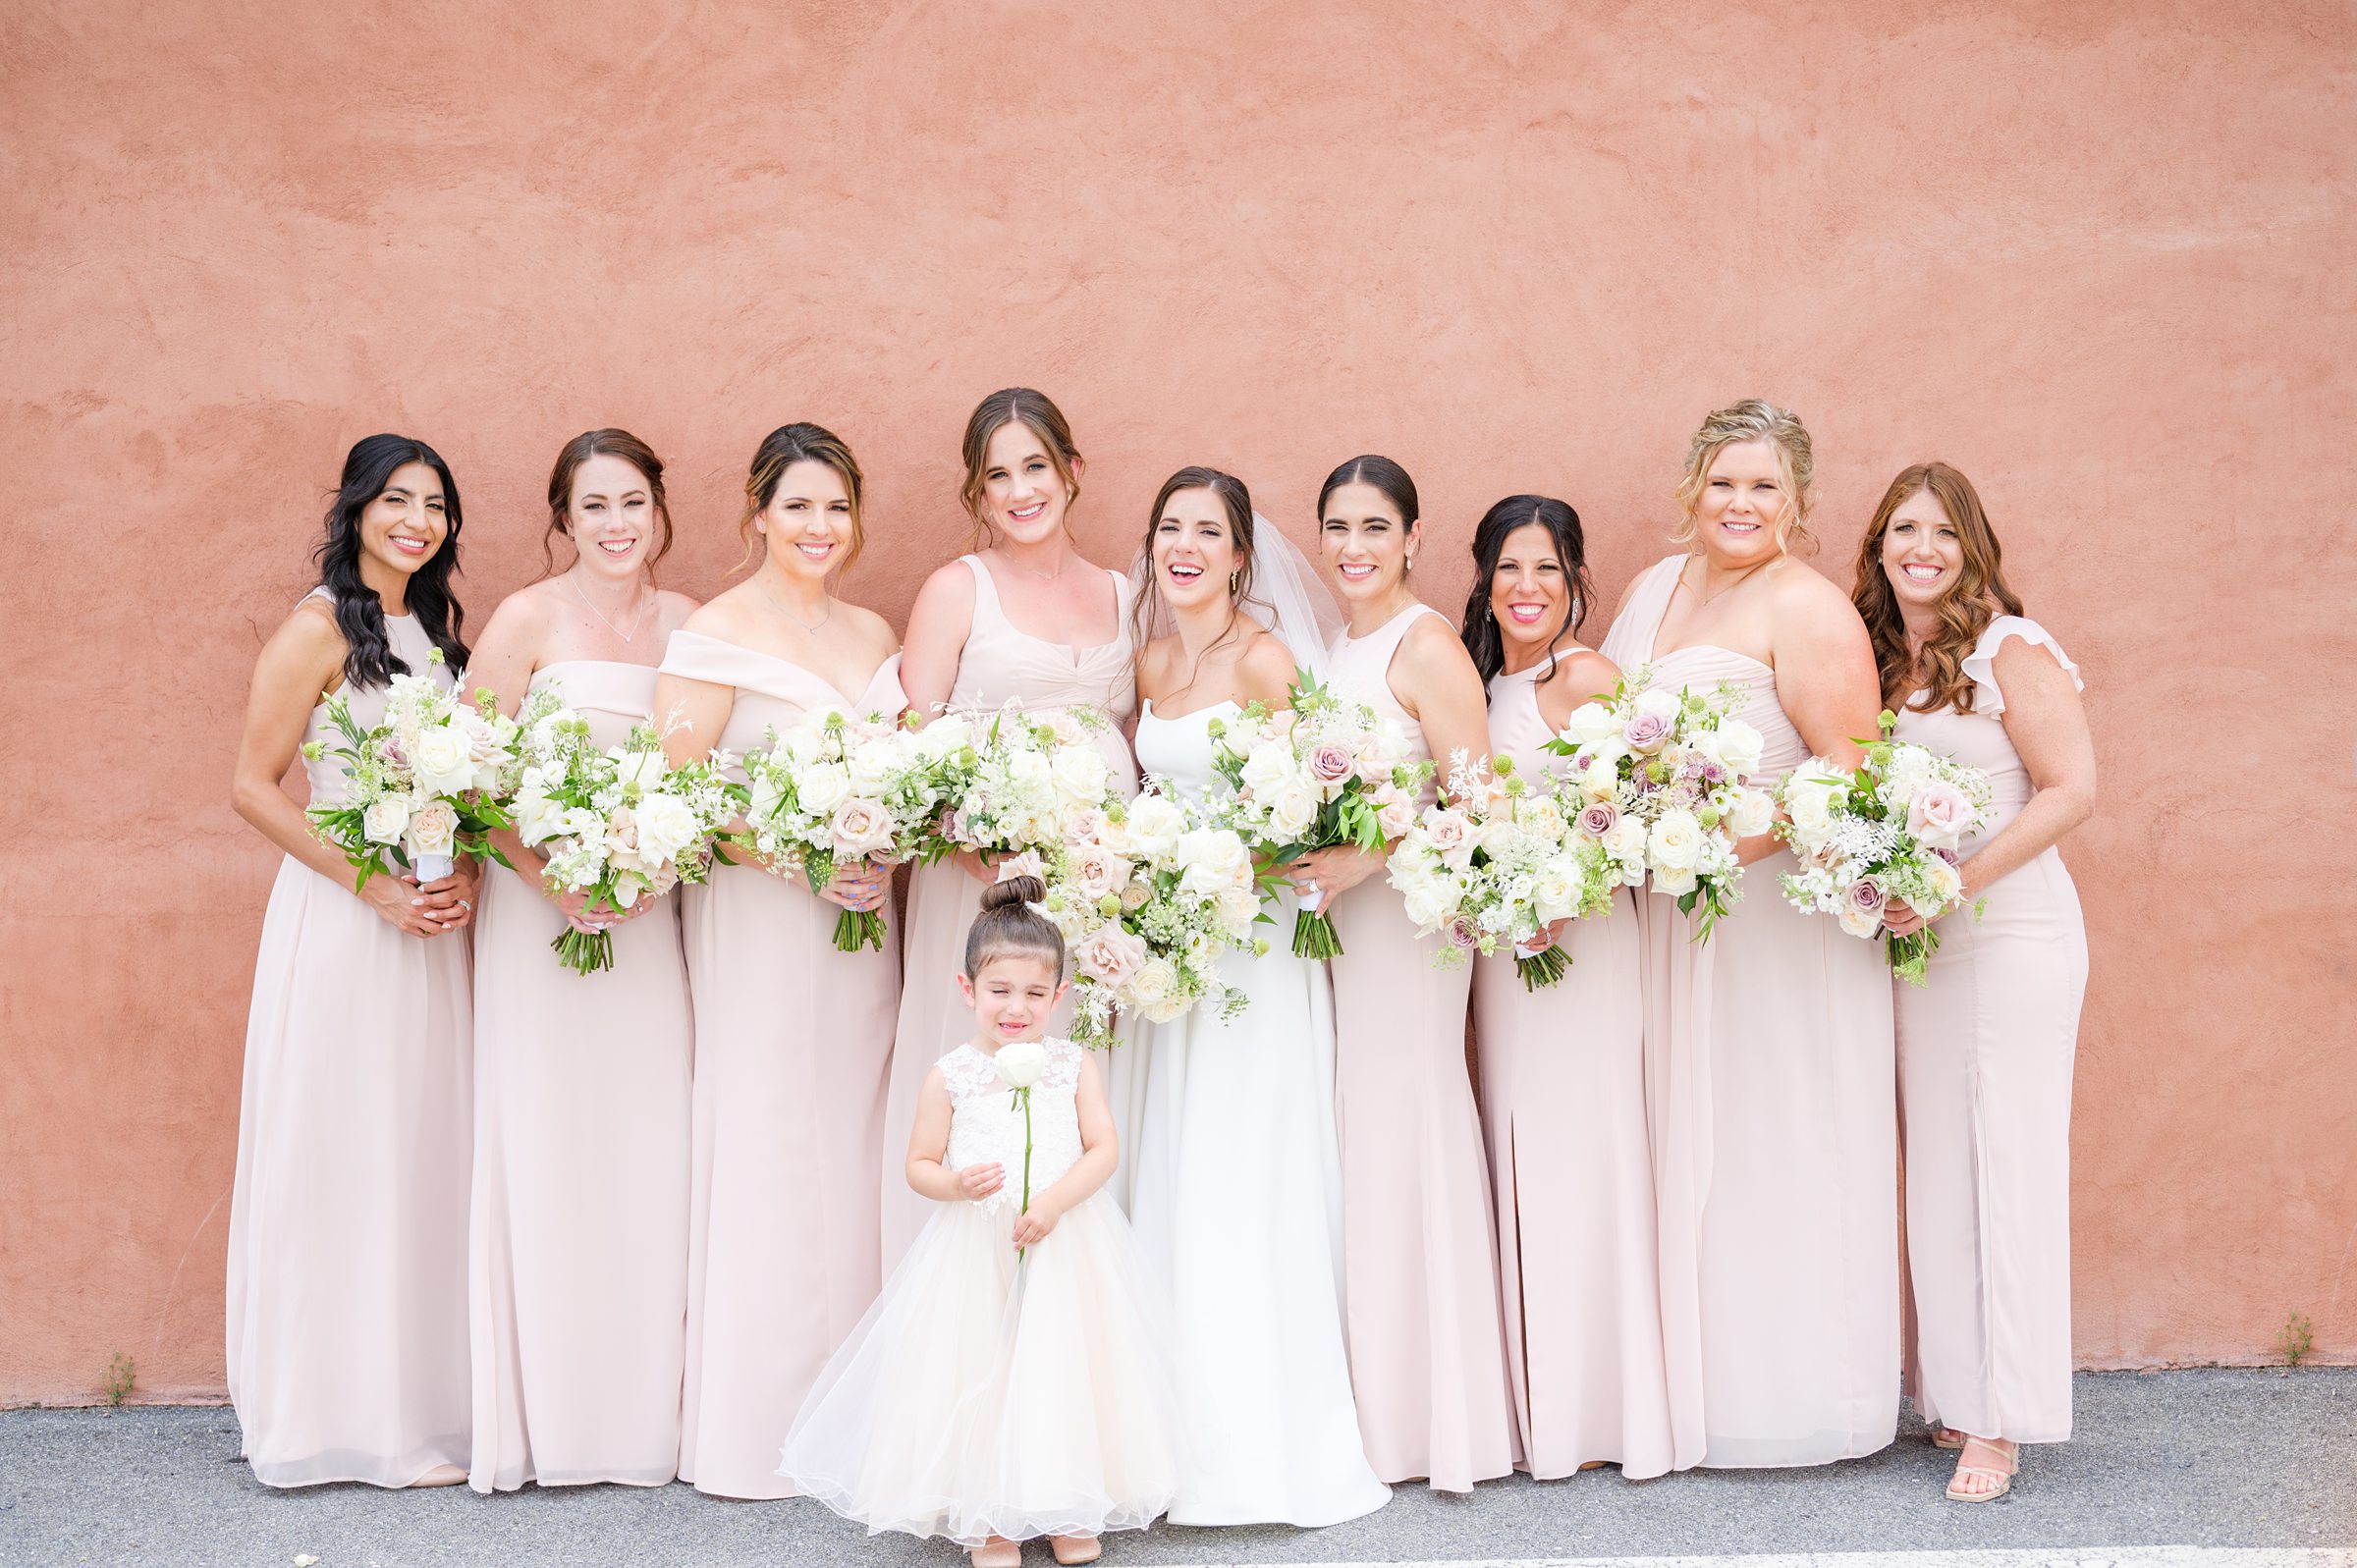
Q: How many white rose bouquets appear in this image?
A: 9